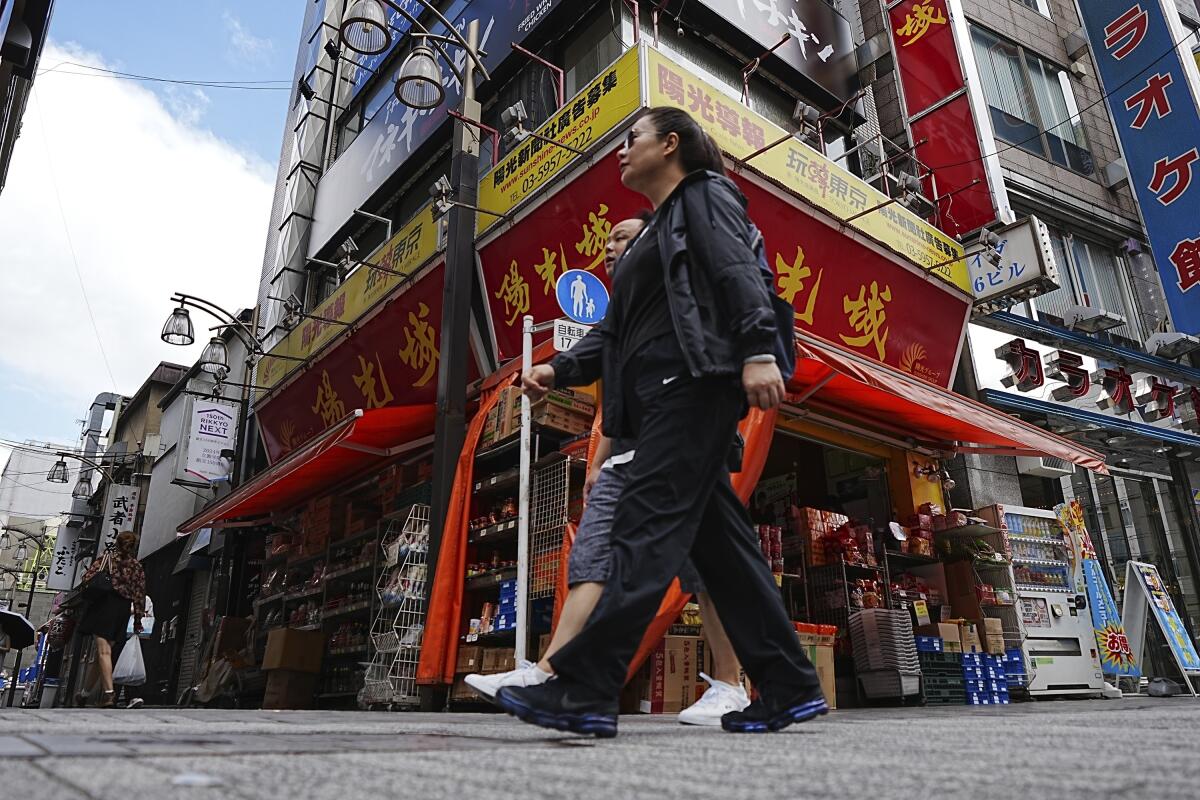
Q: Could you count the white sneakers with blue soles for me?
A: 0